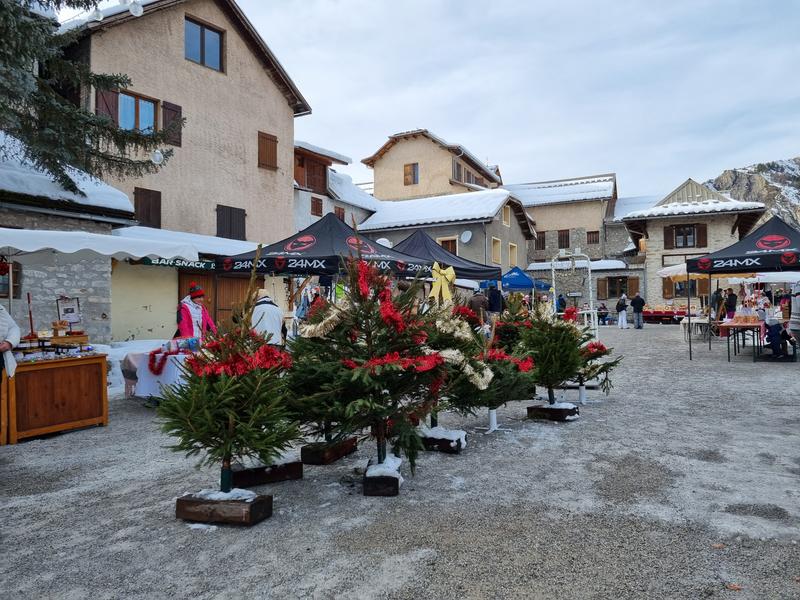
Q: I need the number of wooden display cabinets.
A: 1